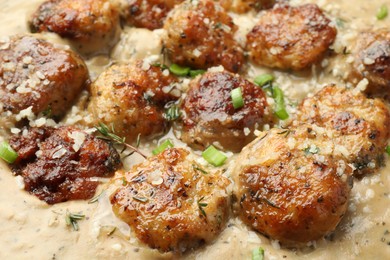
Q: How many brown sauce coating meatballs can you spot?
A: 13